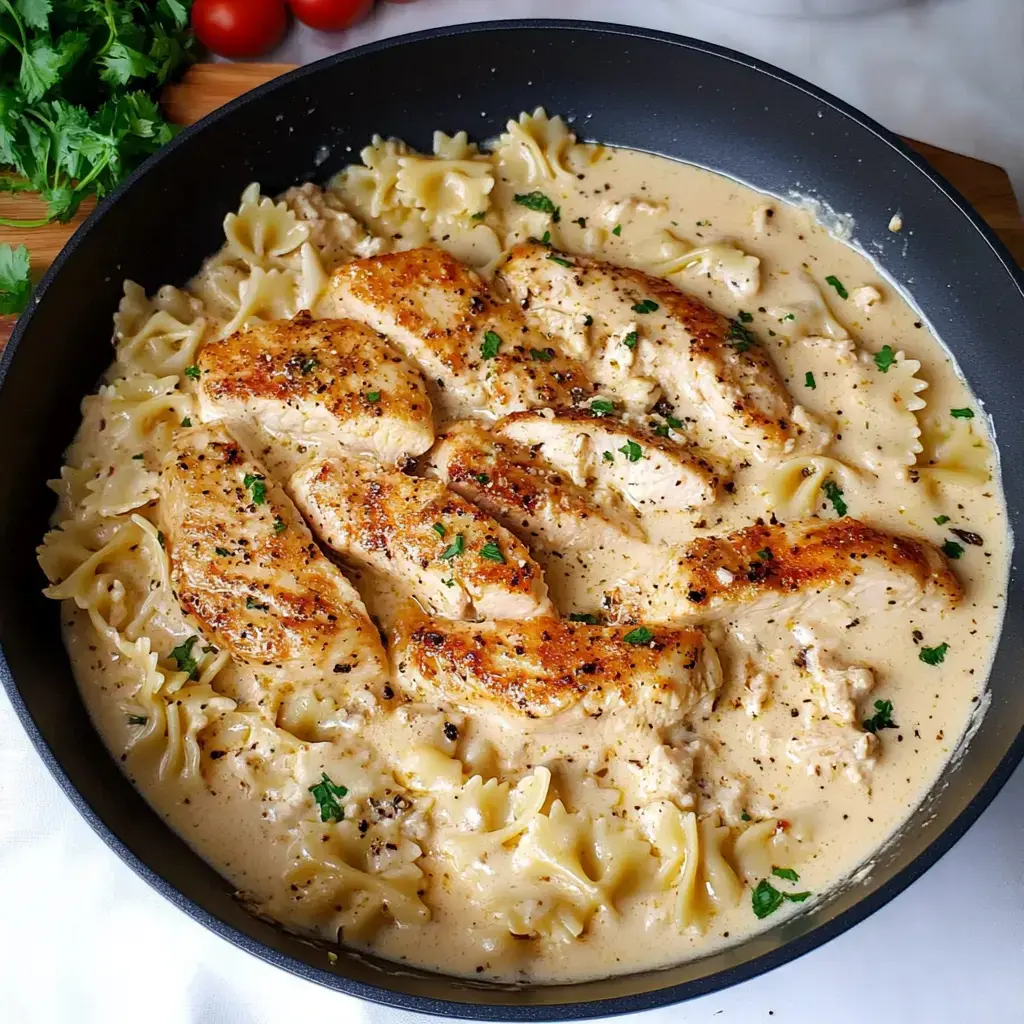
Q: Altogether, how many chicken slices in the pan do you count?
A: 9